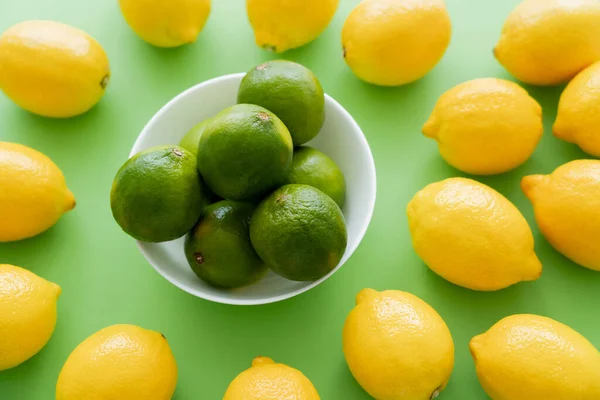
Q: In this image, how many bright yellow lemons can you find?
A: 15